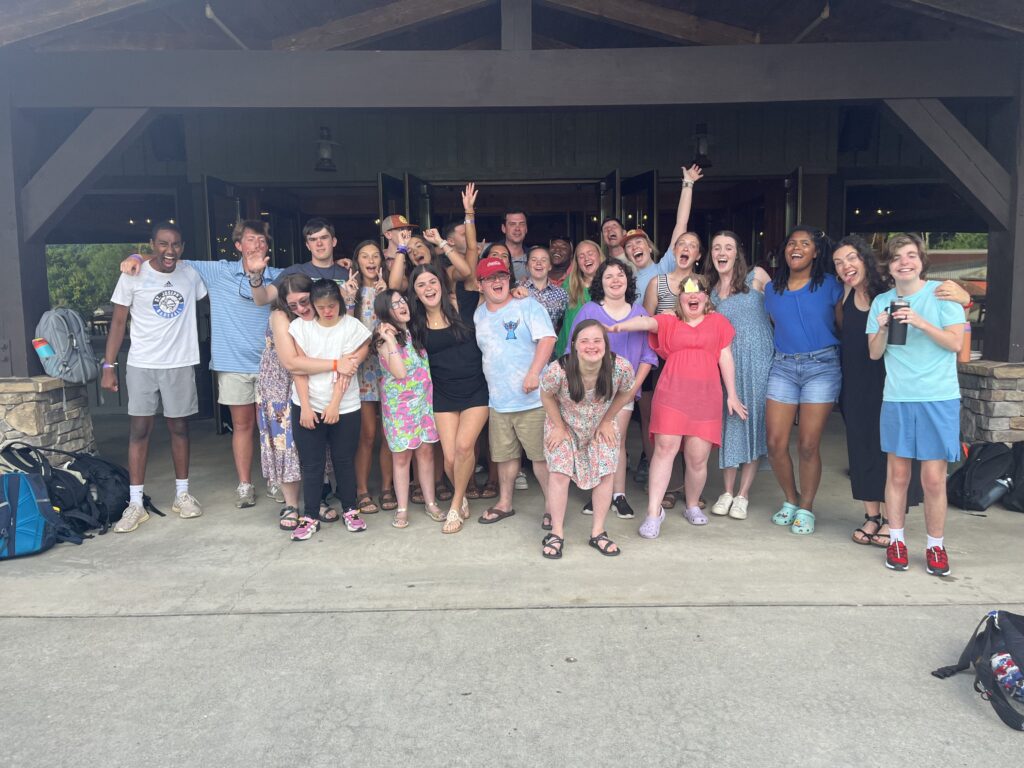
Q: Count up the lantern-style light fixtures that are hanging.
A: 2